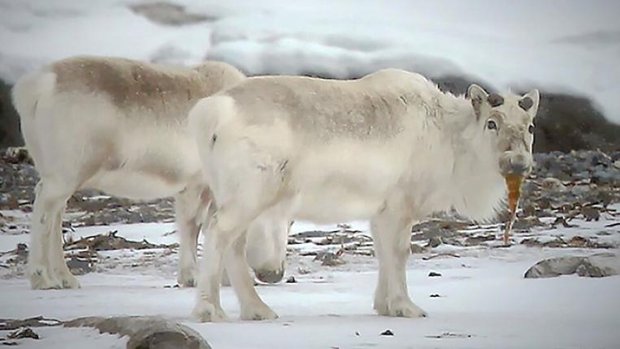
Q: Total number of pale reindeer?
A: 2